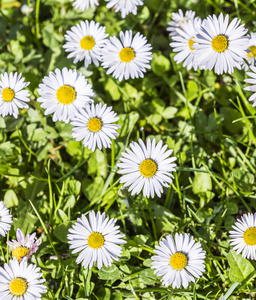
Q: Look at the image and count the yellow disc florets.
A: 14